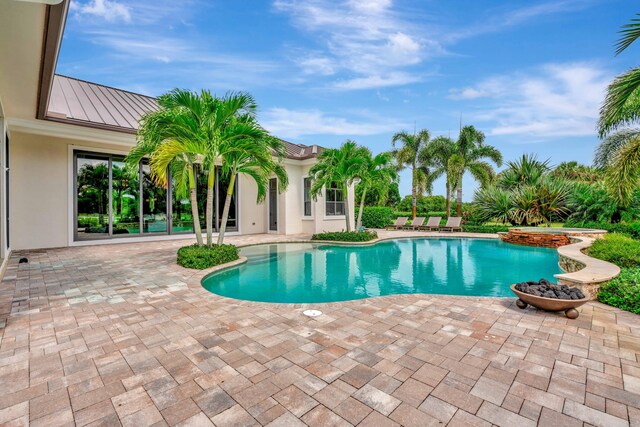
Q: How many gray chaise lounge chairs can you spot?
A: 4